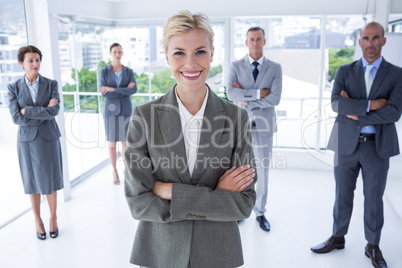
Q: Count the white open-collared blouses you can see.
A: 2